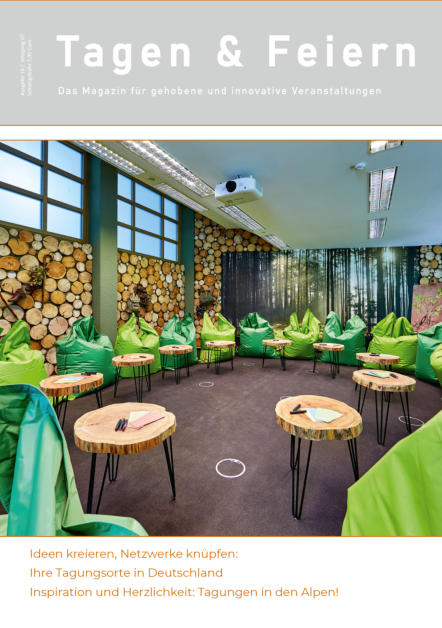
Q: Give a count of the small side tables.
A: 10